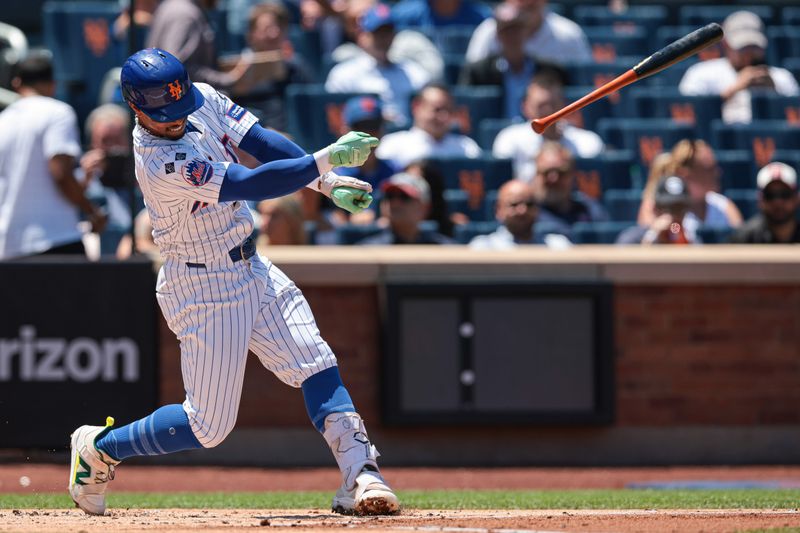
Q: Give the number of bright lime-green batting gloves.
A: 2